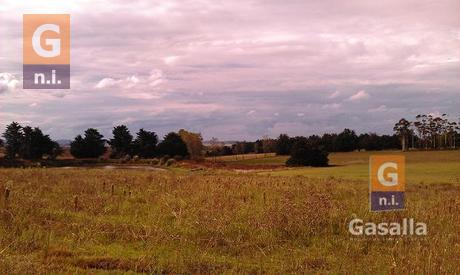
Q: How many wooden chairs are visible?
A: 0